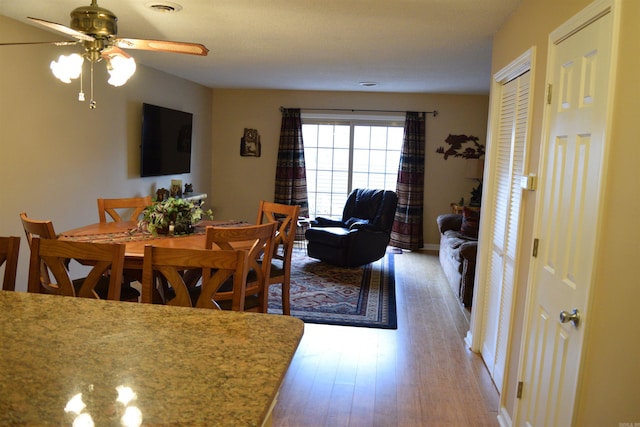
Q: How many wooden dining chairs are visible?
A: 7